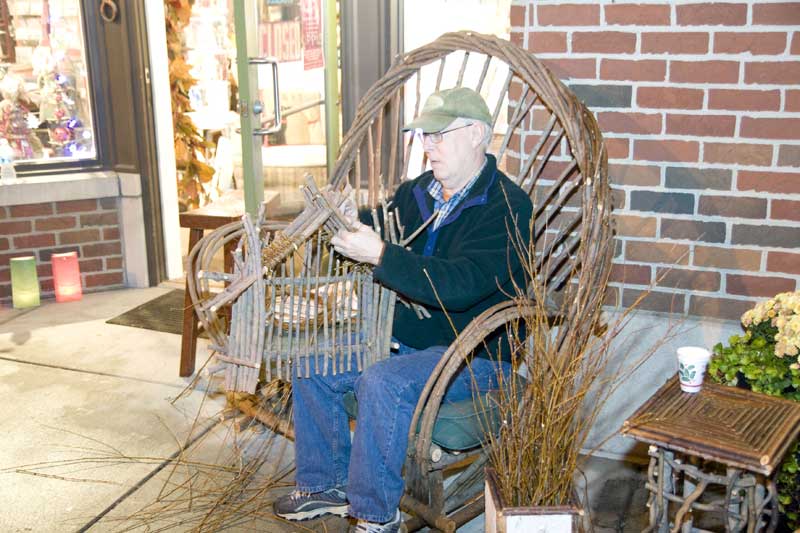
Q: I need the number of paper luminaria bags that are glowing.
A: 2